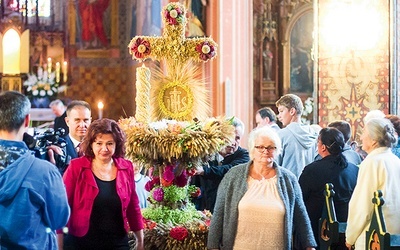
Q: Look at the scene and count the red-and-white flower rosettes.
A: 3